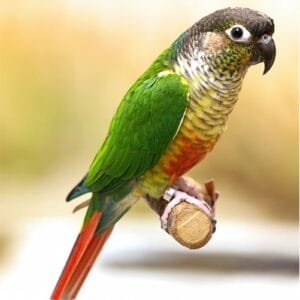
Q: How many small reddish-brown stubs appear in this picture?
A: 1